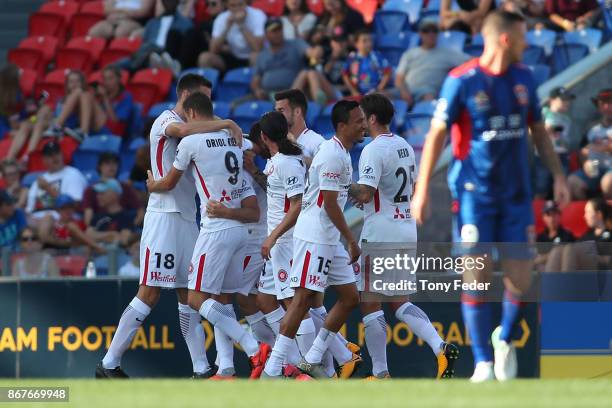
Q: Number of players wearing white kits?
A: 7